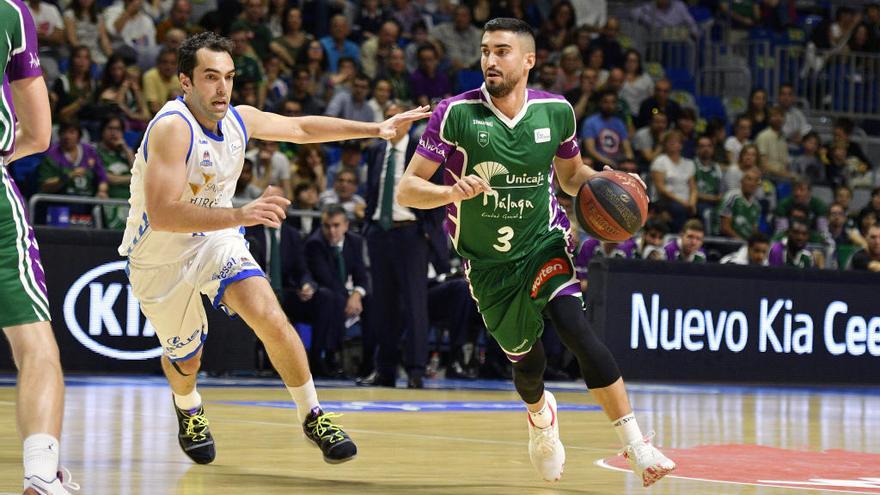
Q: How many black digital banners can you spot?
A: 2